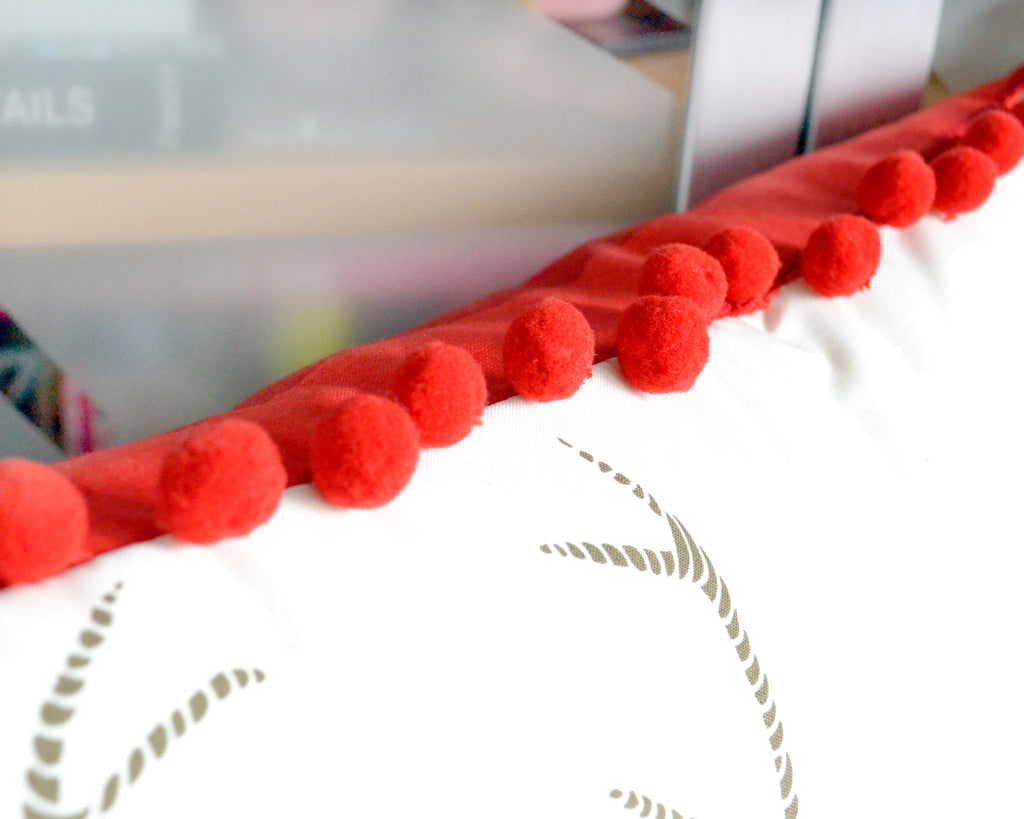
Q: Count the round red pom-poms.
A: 12